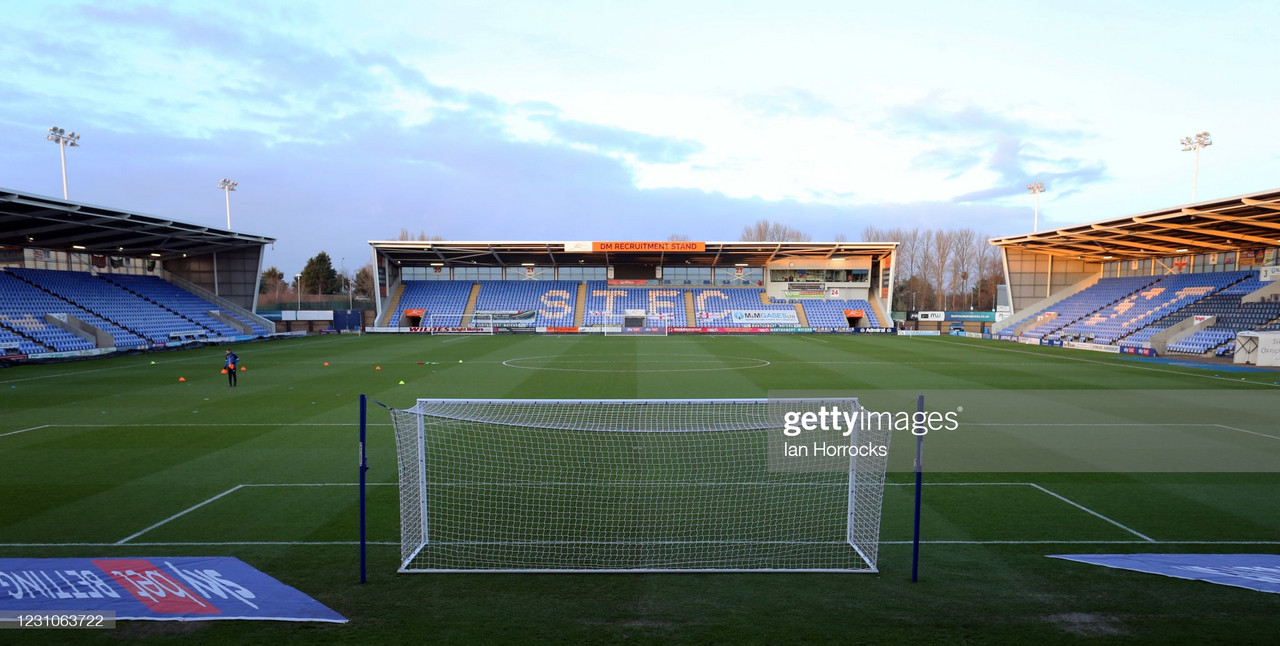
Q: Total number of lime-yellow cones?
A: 3